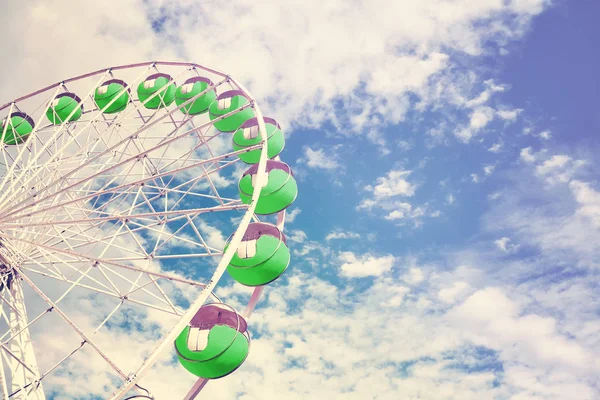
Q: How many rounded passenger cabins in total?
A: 10